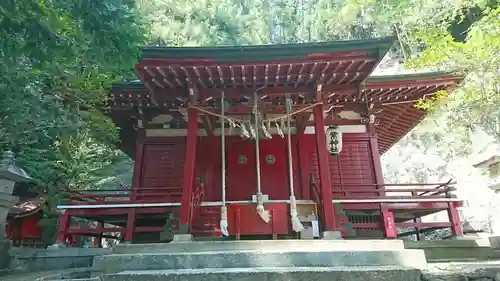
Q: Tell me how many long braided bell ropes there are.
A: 3